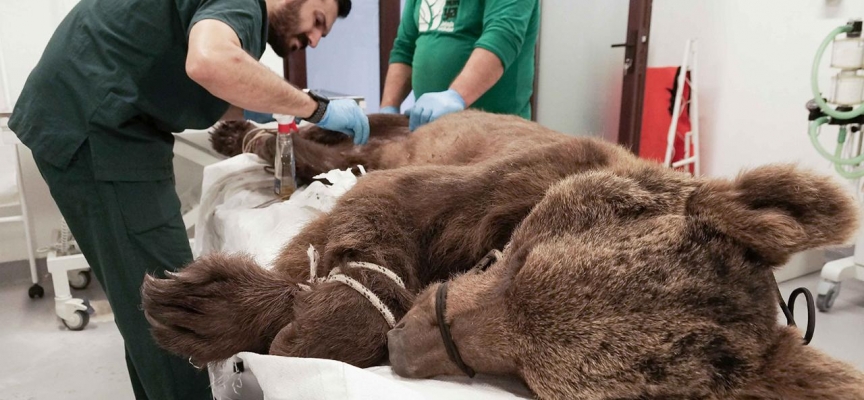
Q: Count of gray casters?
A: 3